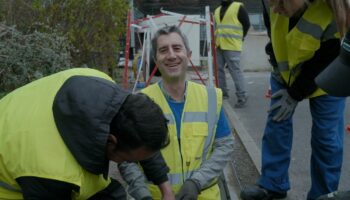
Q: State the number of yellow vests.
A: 4